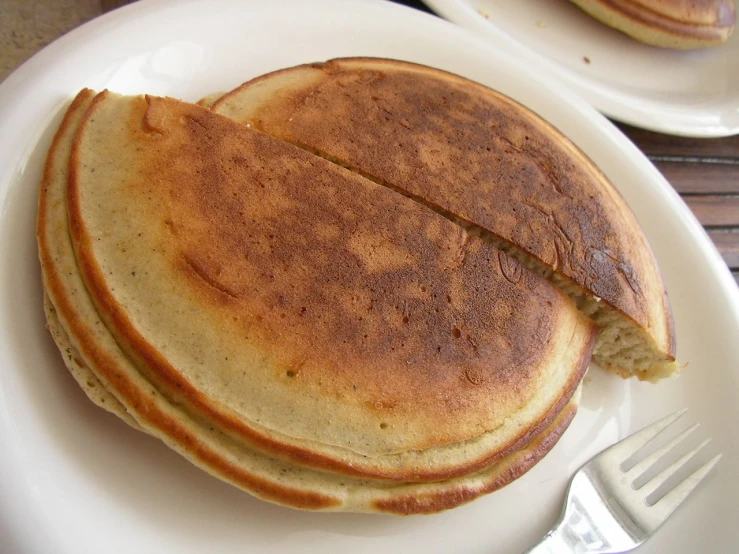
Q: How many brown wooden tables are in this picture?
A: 1